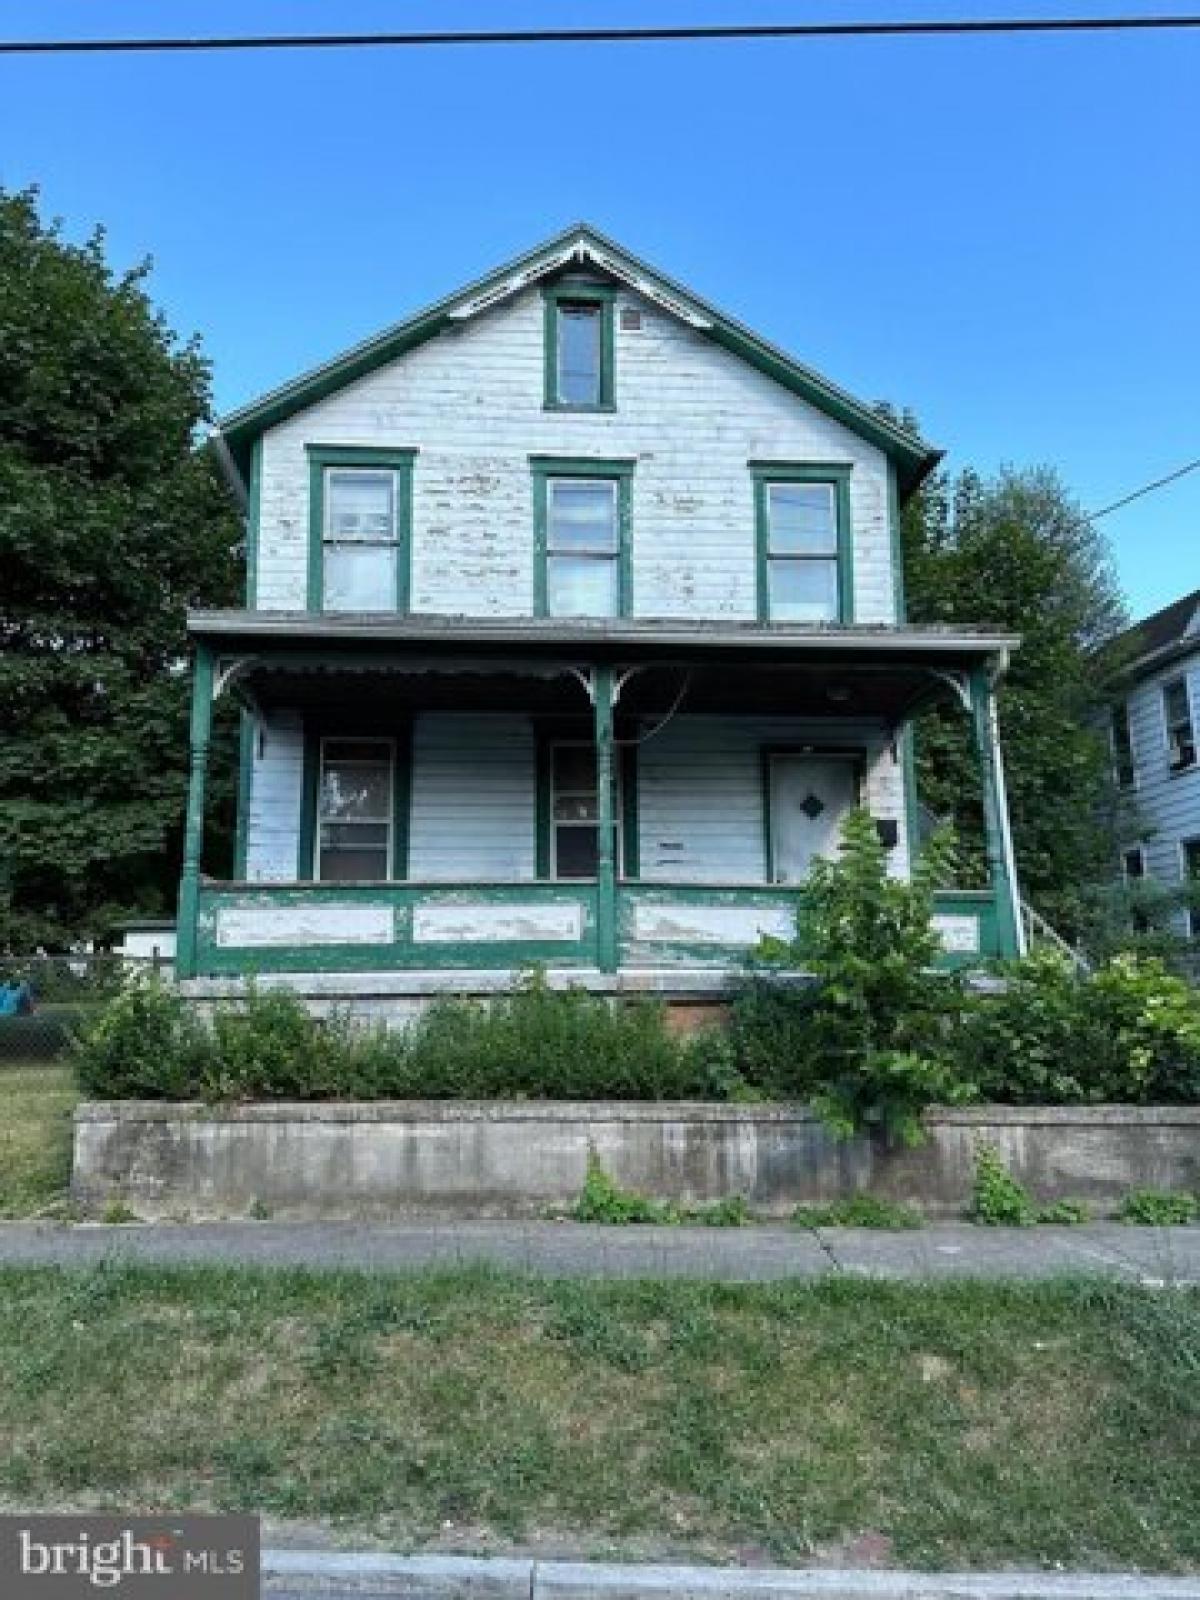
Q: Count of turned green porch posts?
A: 3